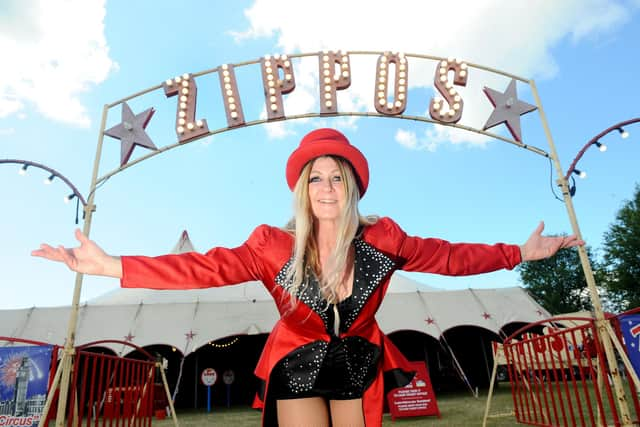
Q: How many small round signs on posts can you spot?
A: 2